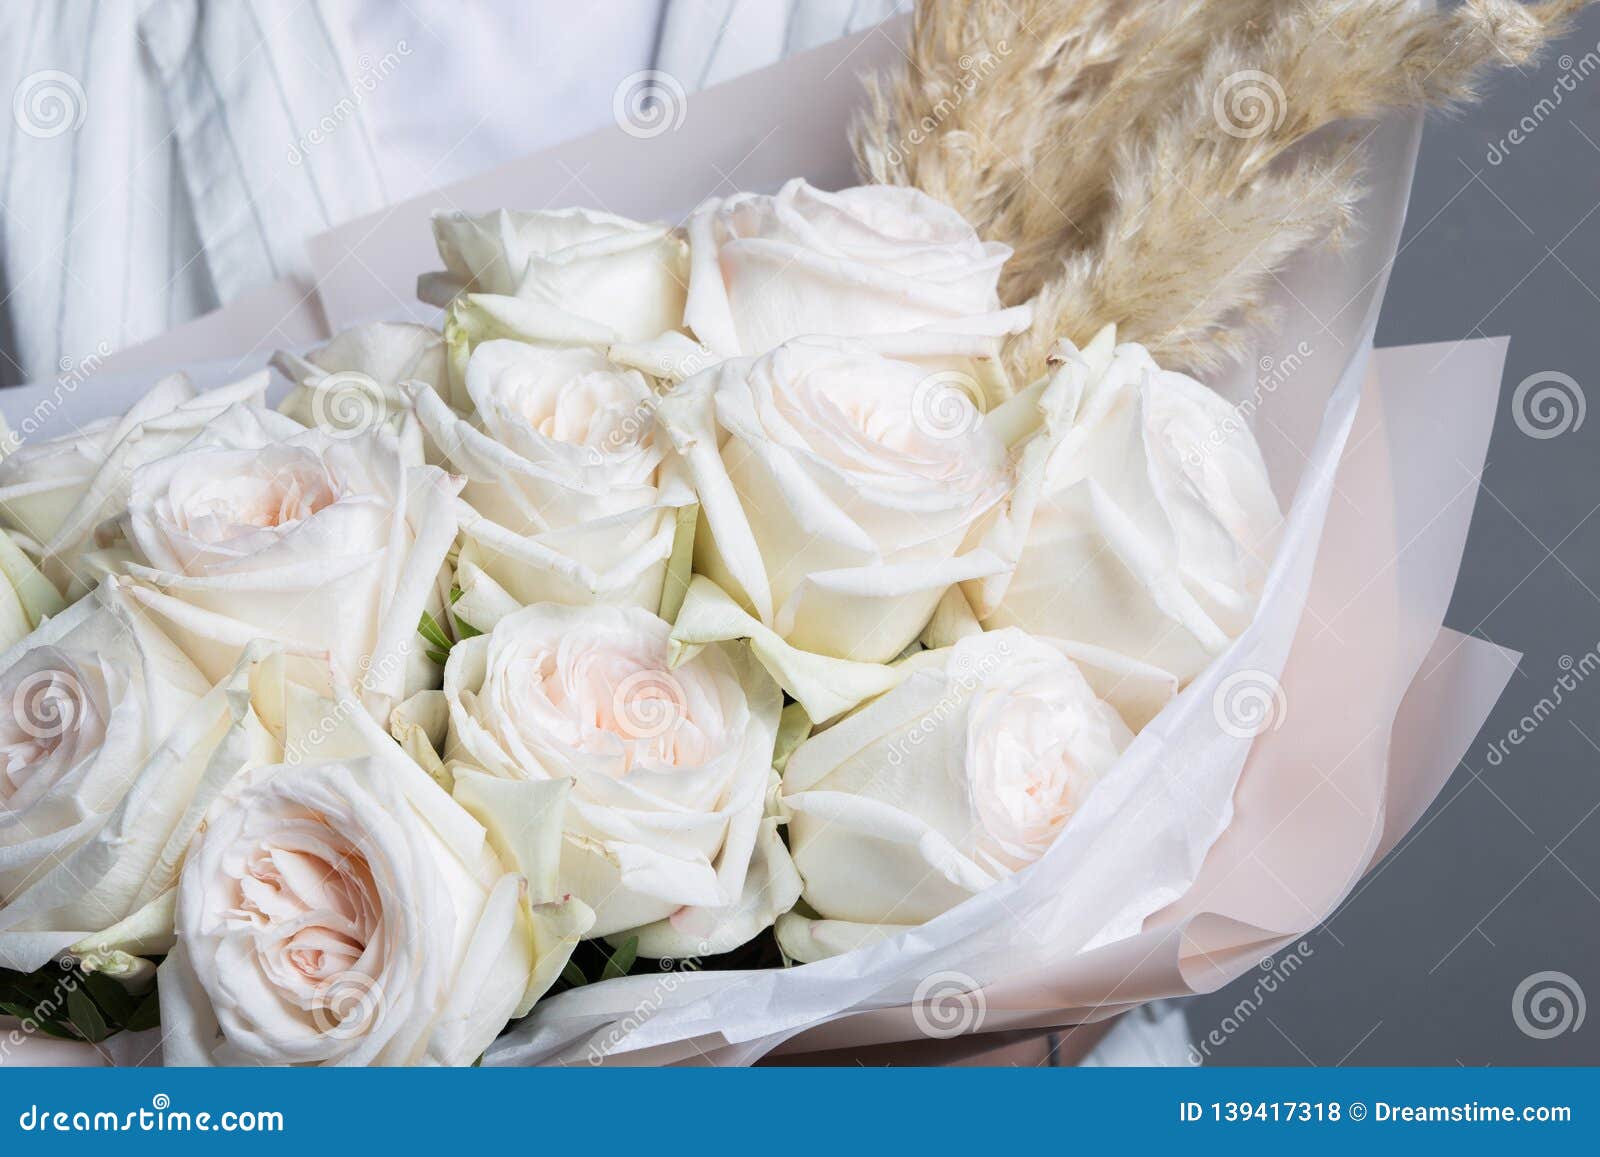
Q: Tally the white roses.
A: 12